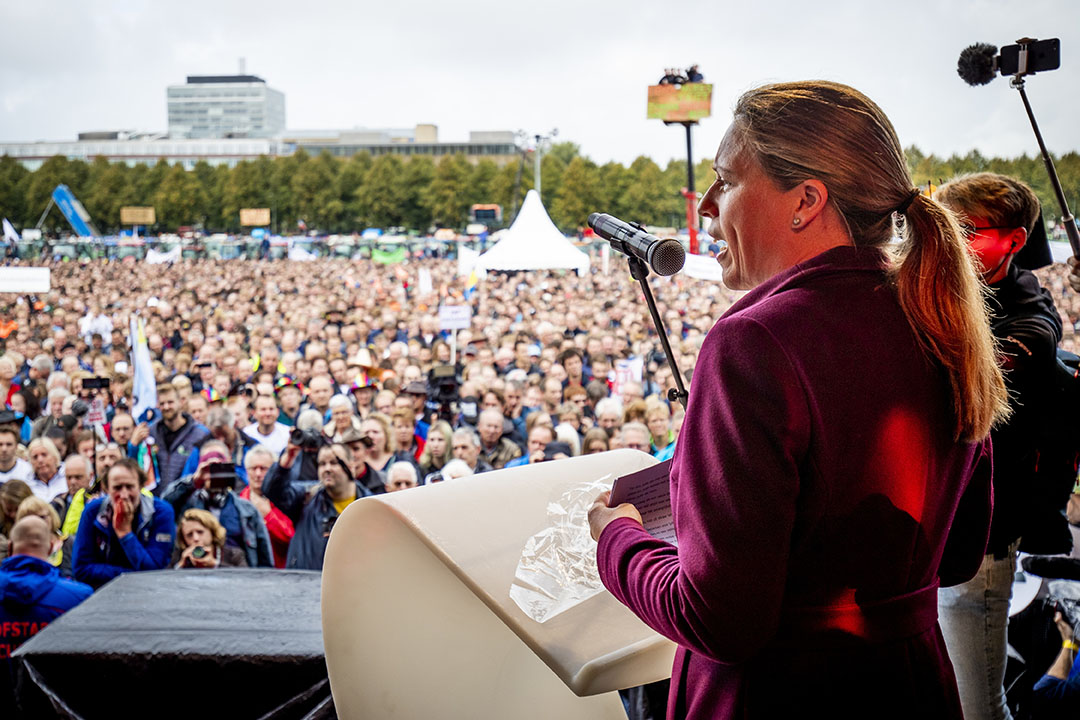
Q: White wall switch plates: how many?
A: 0